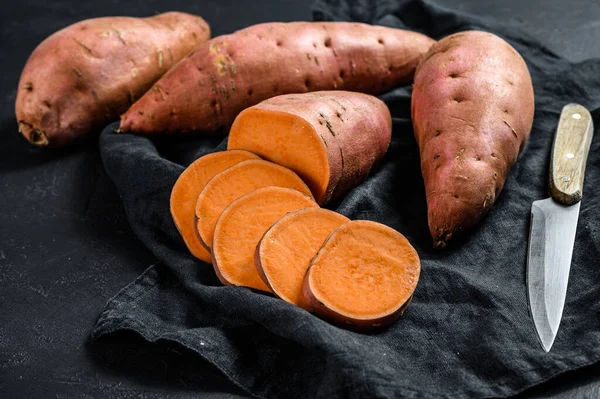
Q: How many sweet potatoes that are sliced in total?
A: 1